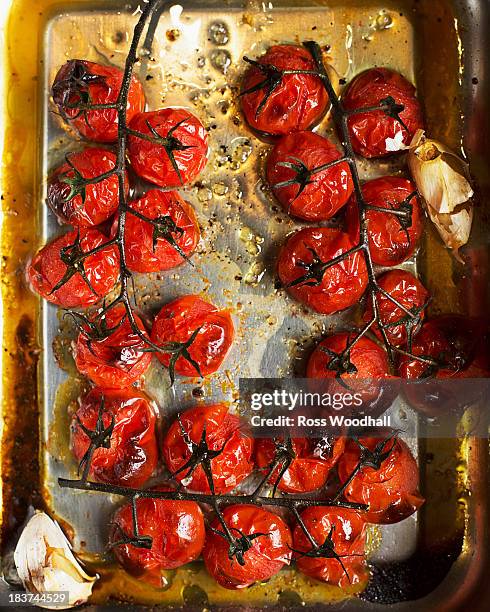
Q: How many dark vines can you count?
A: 3